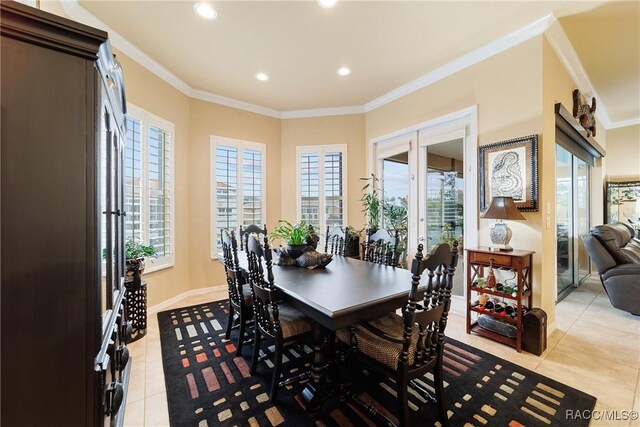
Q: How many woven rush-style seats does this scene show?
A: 3